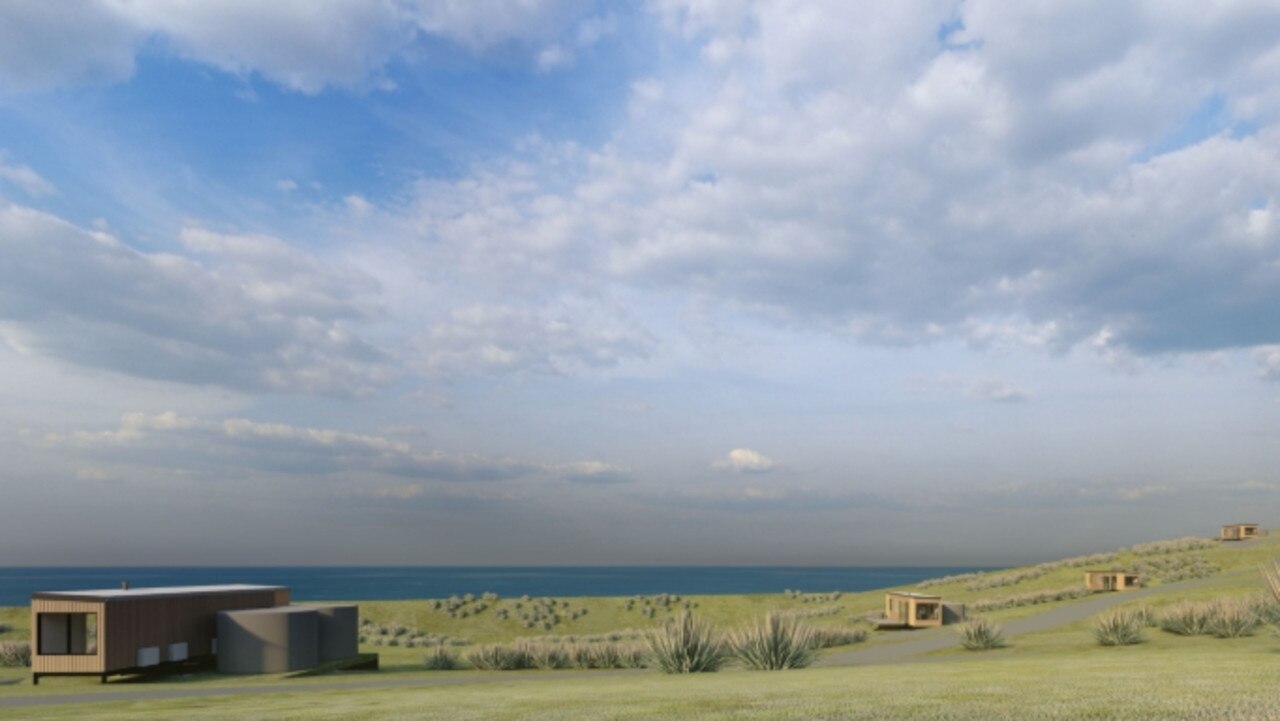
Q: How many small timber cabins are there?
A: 4